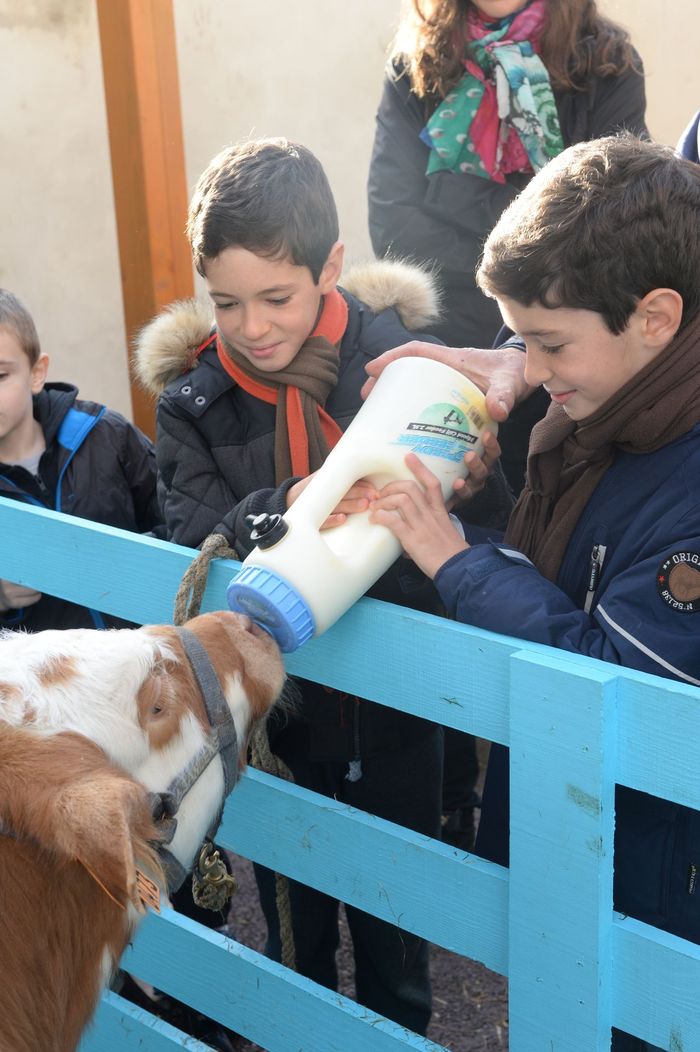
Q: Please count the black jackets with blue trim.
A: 1